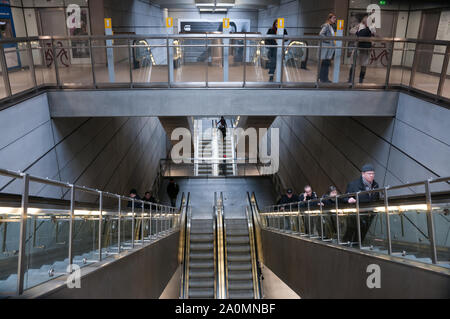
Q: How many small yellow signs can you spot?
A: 5